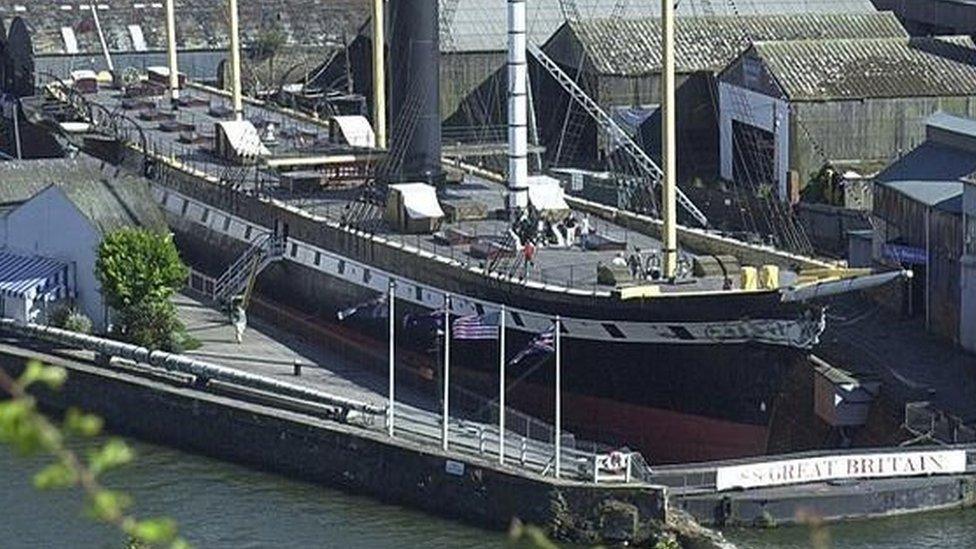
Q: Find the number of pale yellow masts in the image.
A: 4